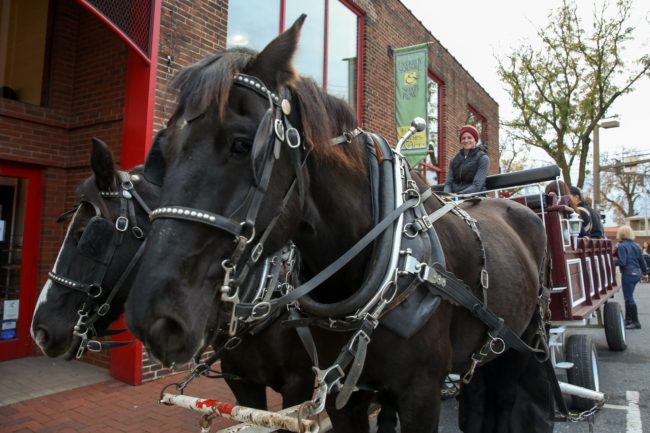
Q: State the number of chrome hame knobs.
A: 1